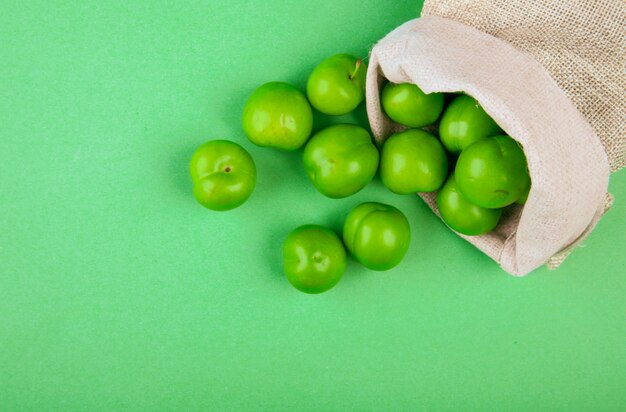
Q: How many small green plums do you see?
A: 11